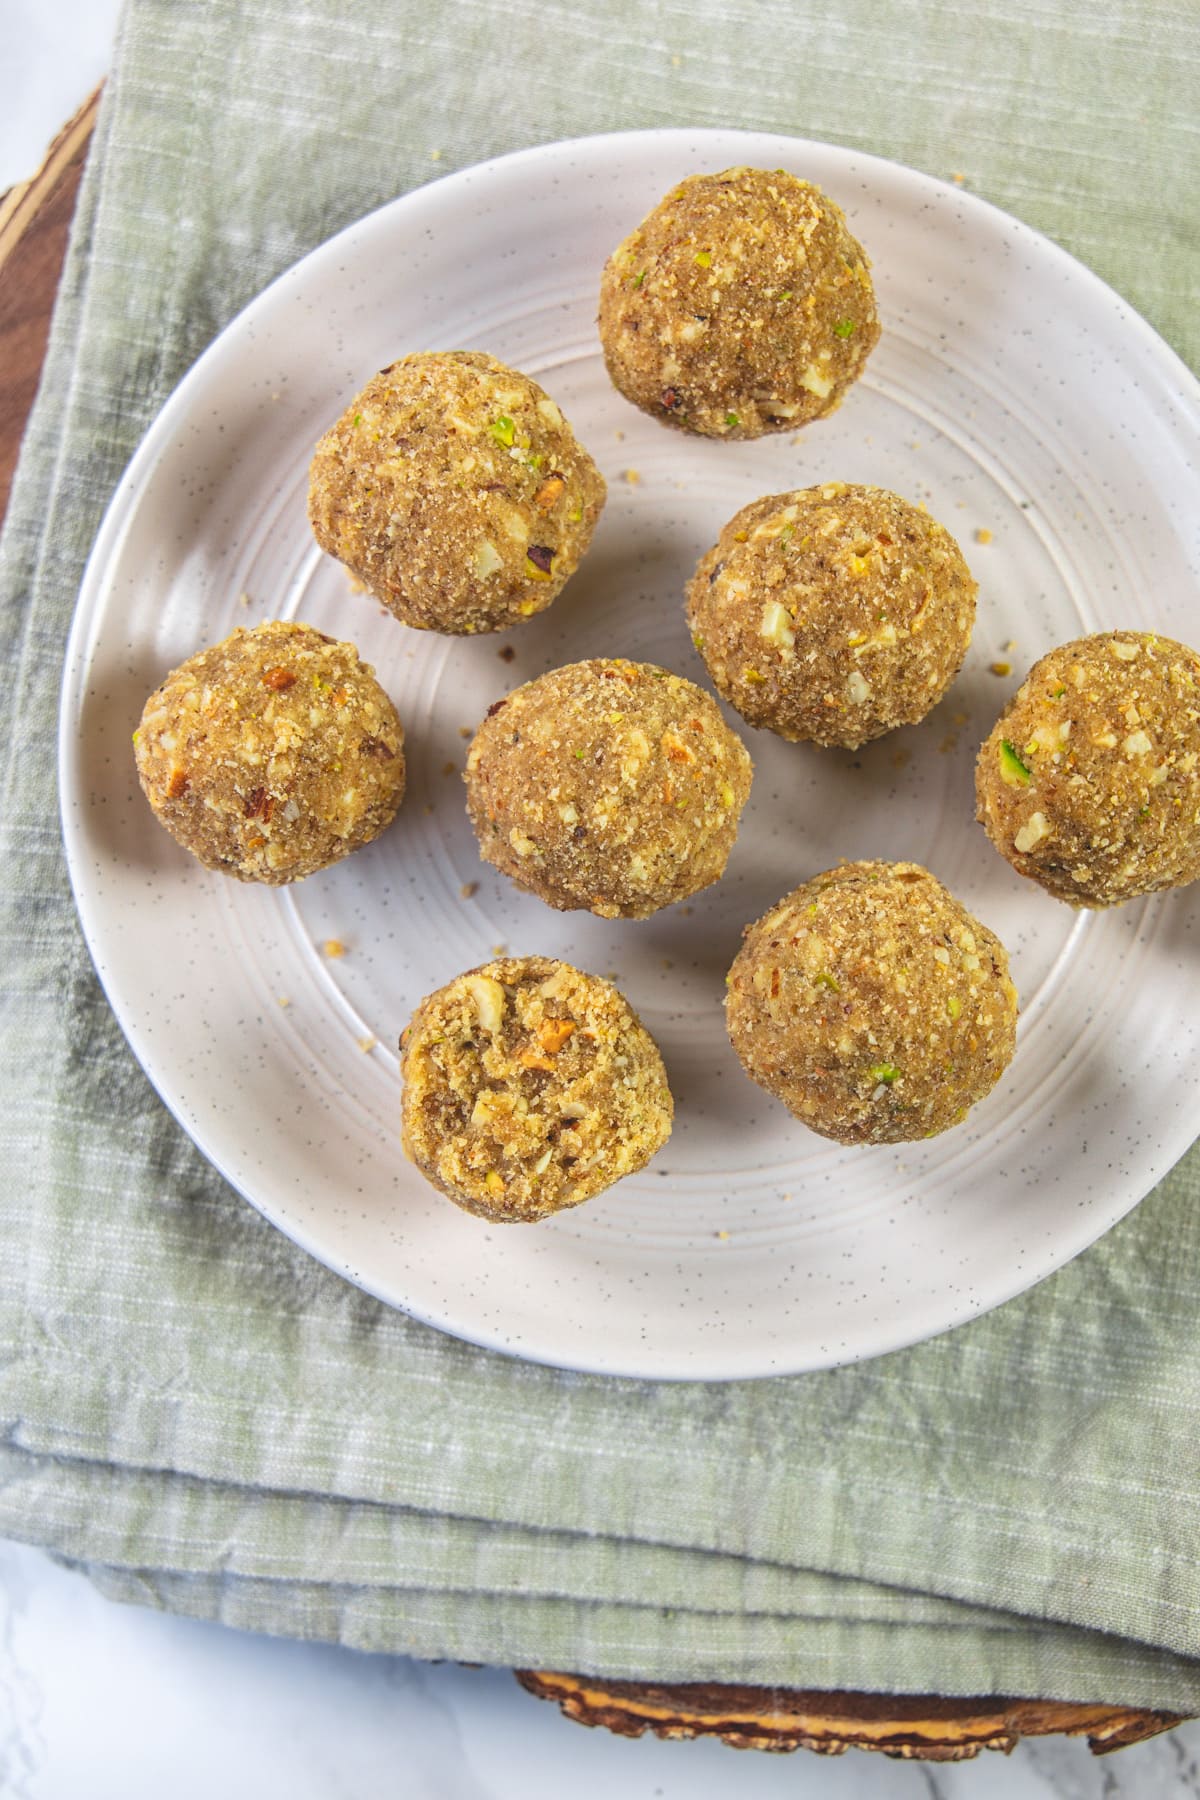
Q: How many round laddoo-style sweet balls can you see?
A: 8